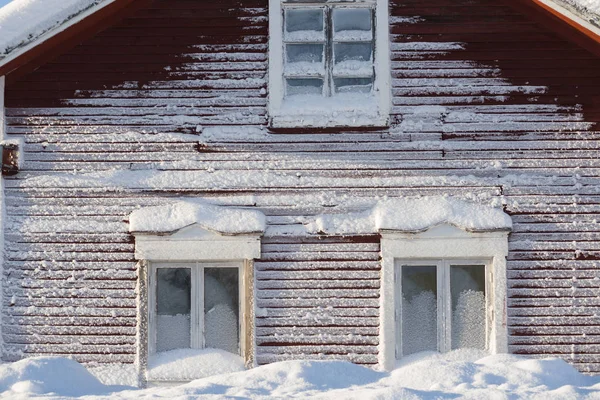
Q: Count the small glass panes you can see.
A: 6